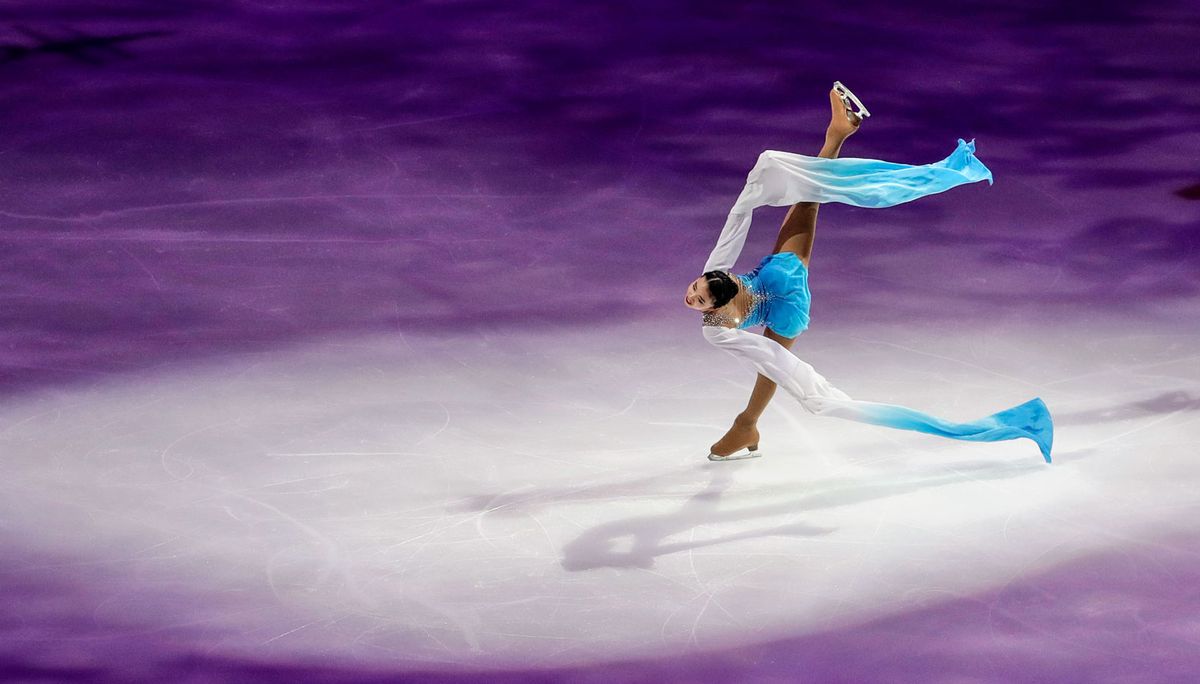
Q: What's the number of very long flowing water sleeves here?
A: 2